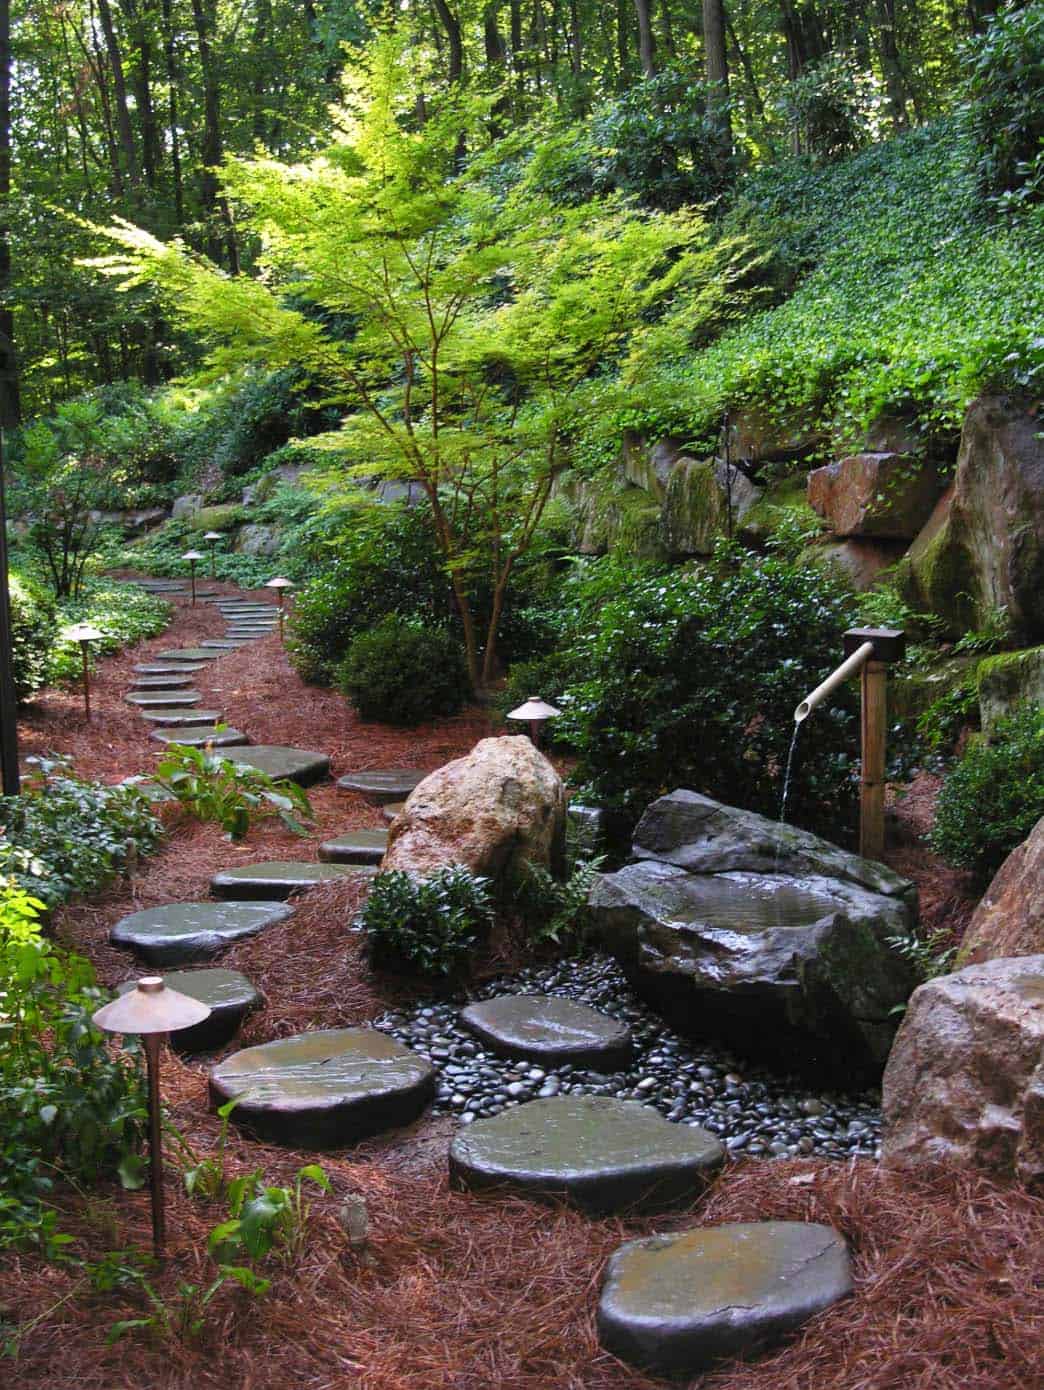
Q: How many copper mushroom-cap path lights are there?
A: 6